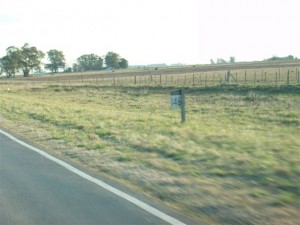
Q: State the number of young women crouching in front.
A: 0